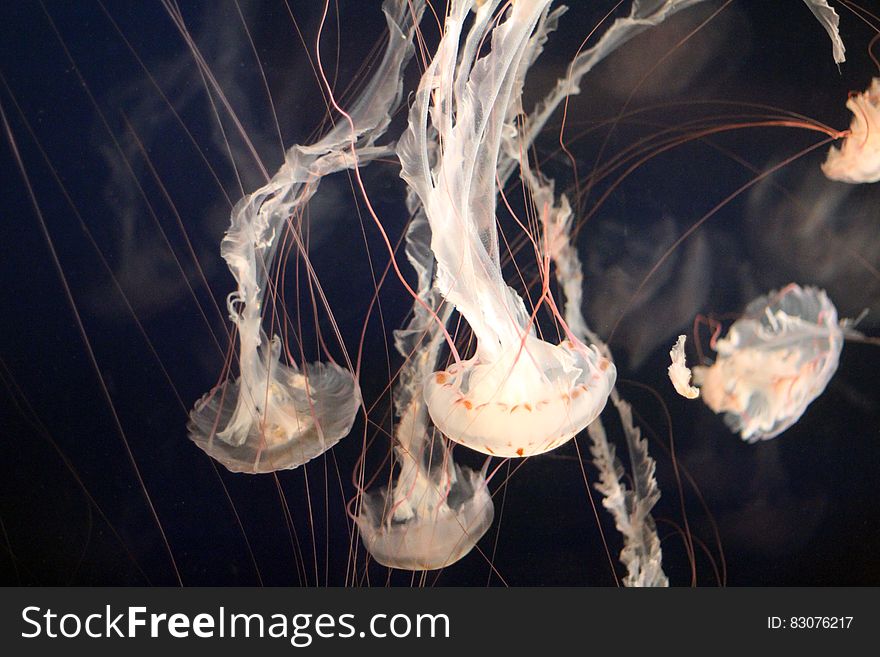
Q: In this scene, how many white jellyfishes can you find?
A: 5